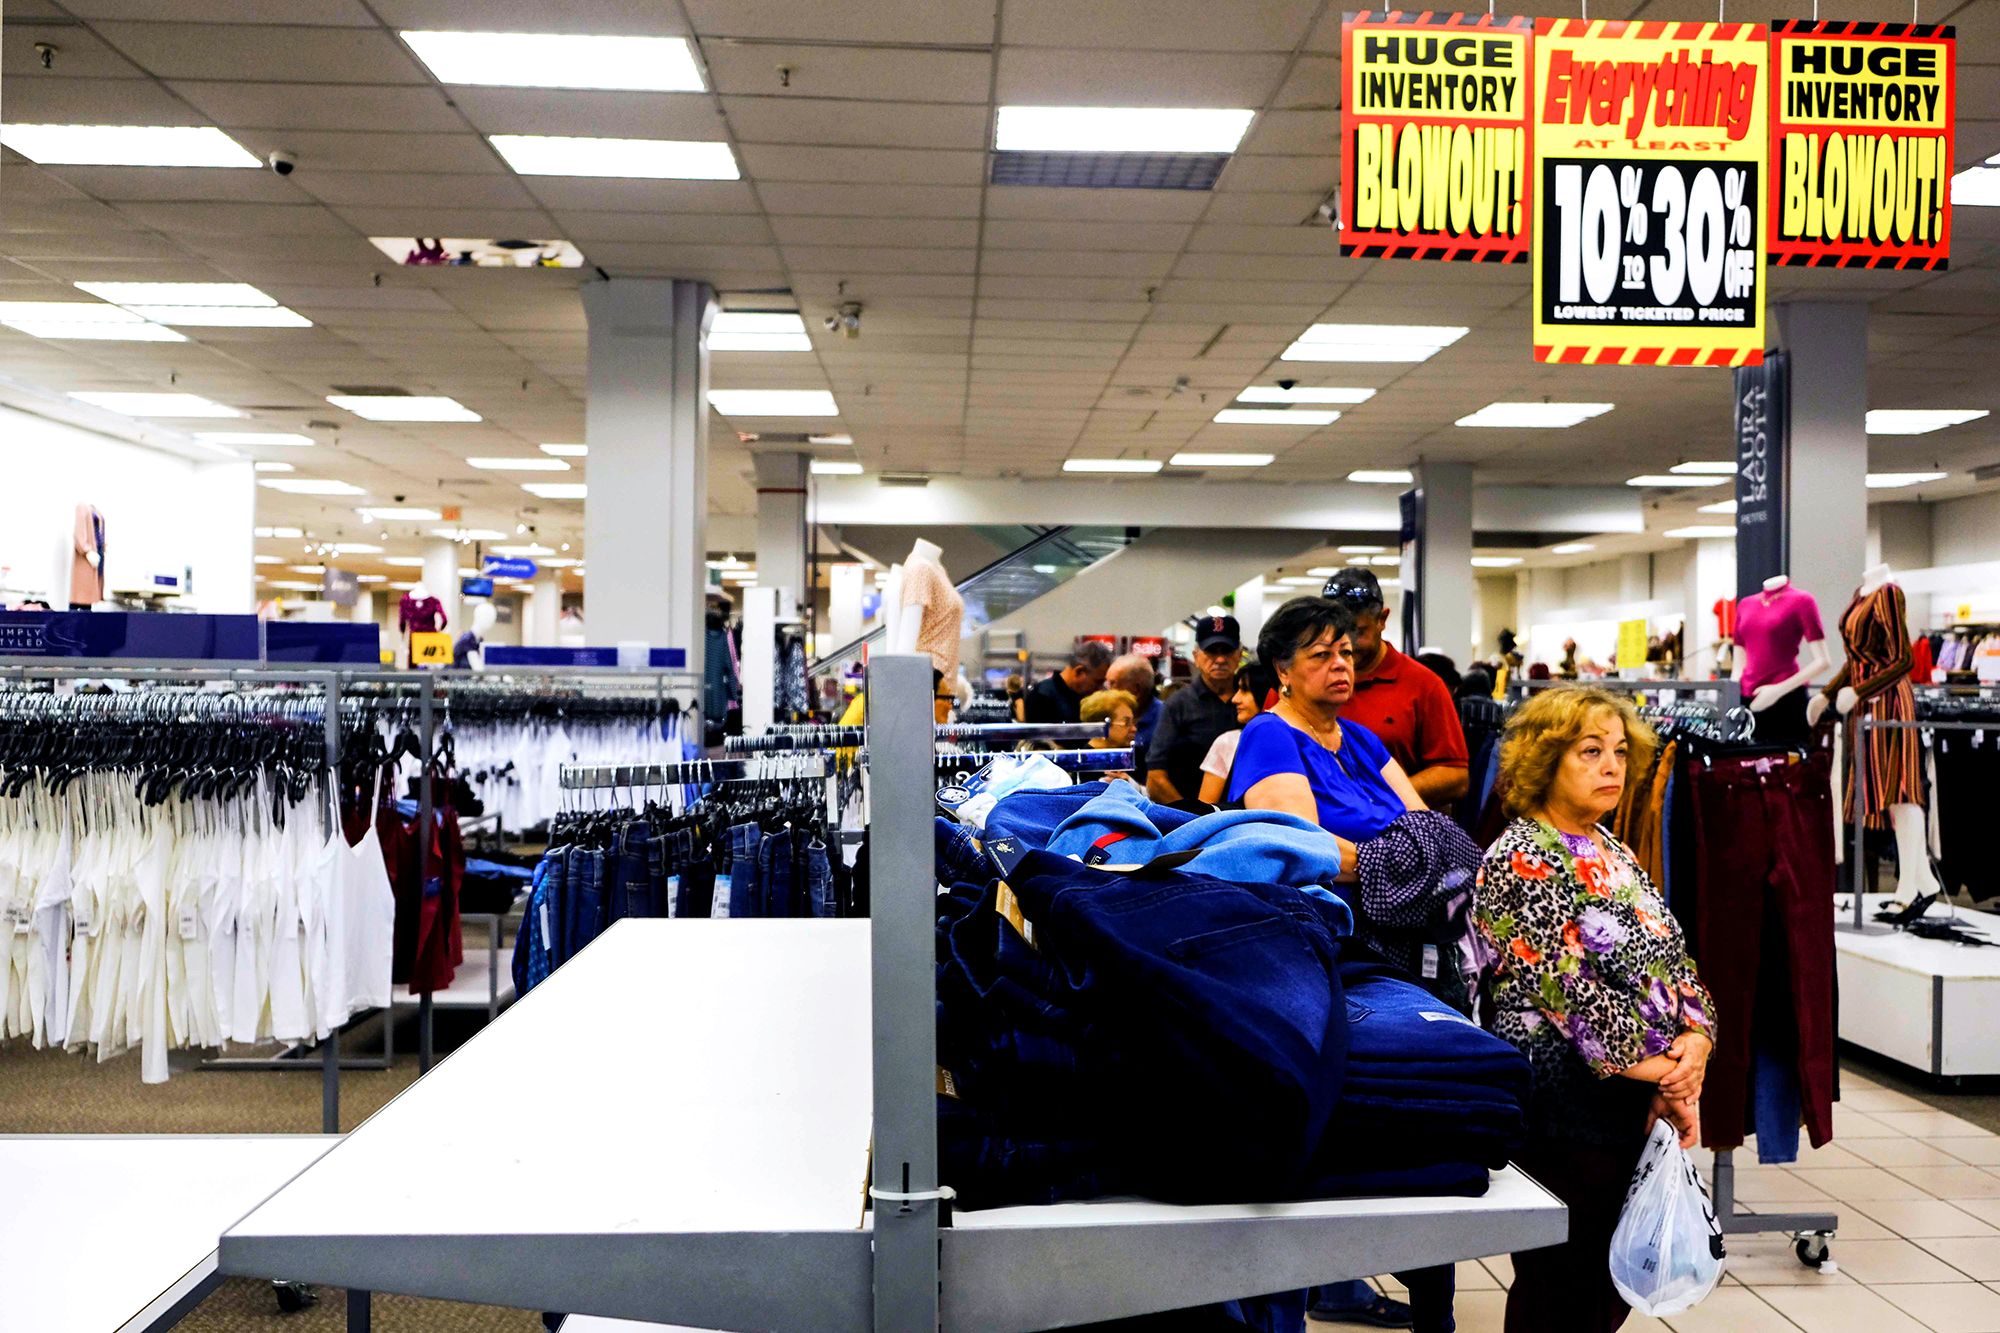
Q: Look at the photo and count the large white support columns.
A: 4